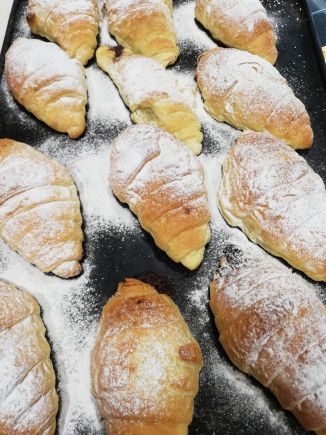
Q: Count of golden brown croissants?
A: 12